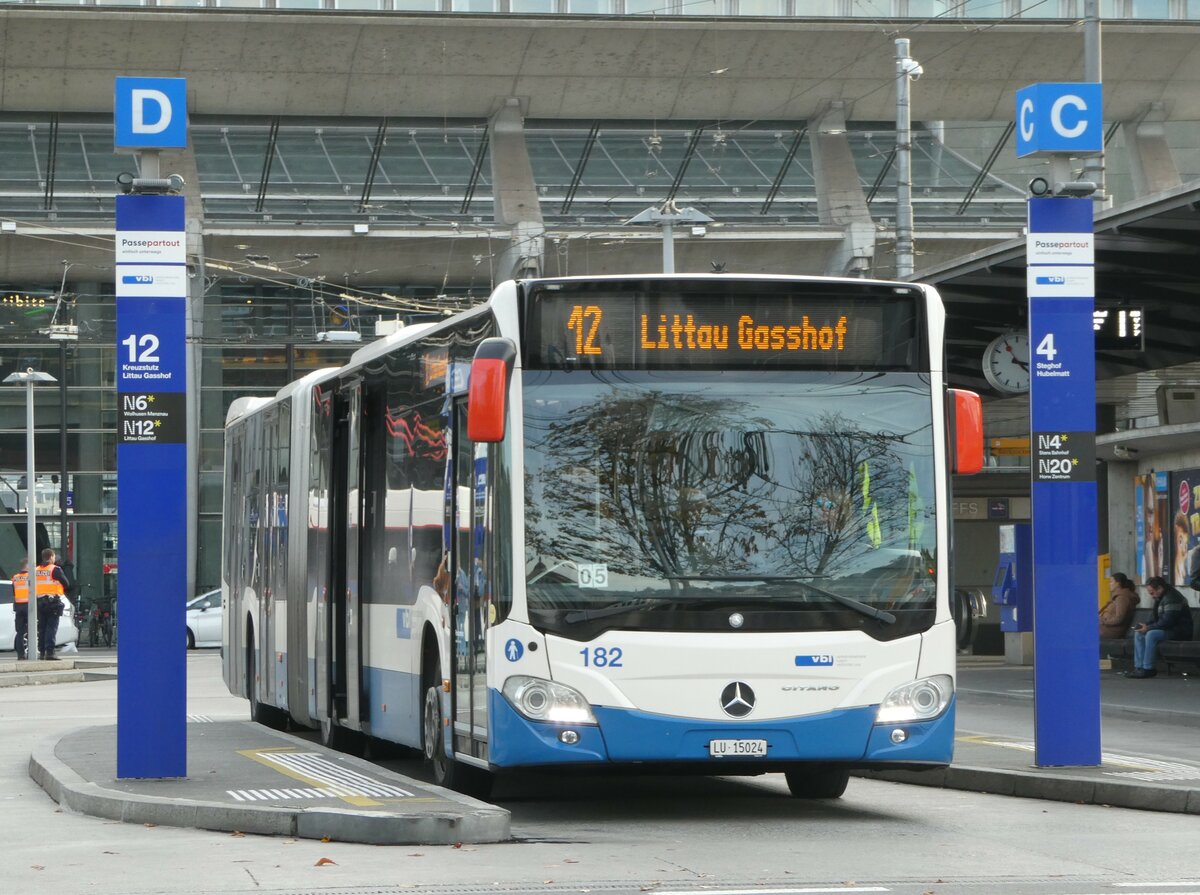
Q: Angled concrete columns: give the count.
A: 4